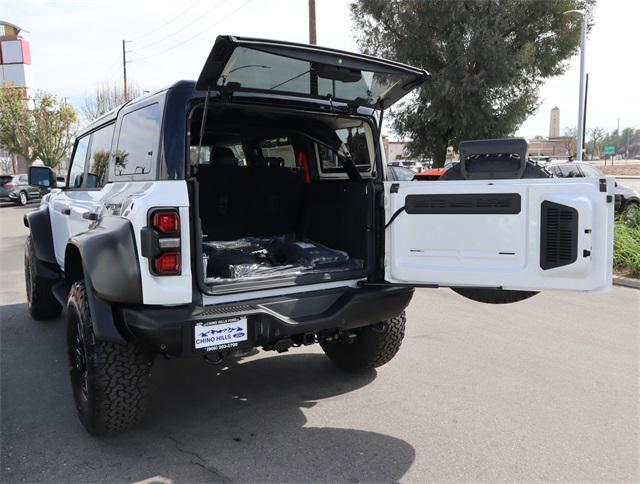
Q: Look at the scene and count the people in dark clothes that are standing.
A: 0